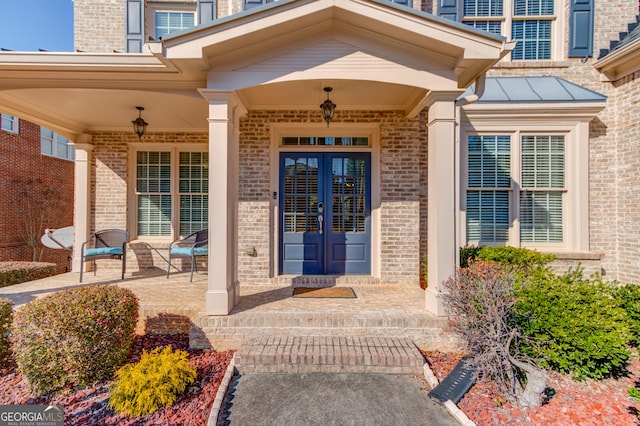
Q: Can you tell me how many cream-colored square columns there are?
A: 3